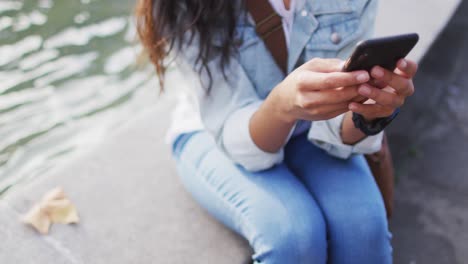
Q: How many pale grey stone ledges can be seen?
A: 1